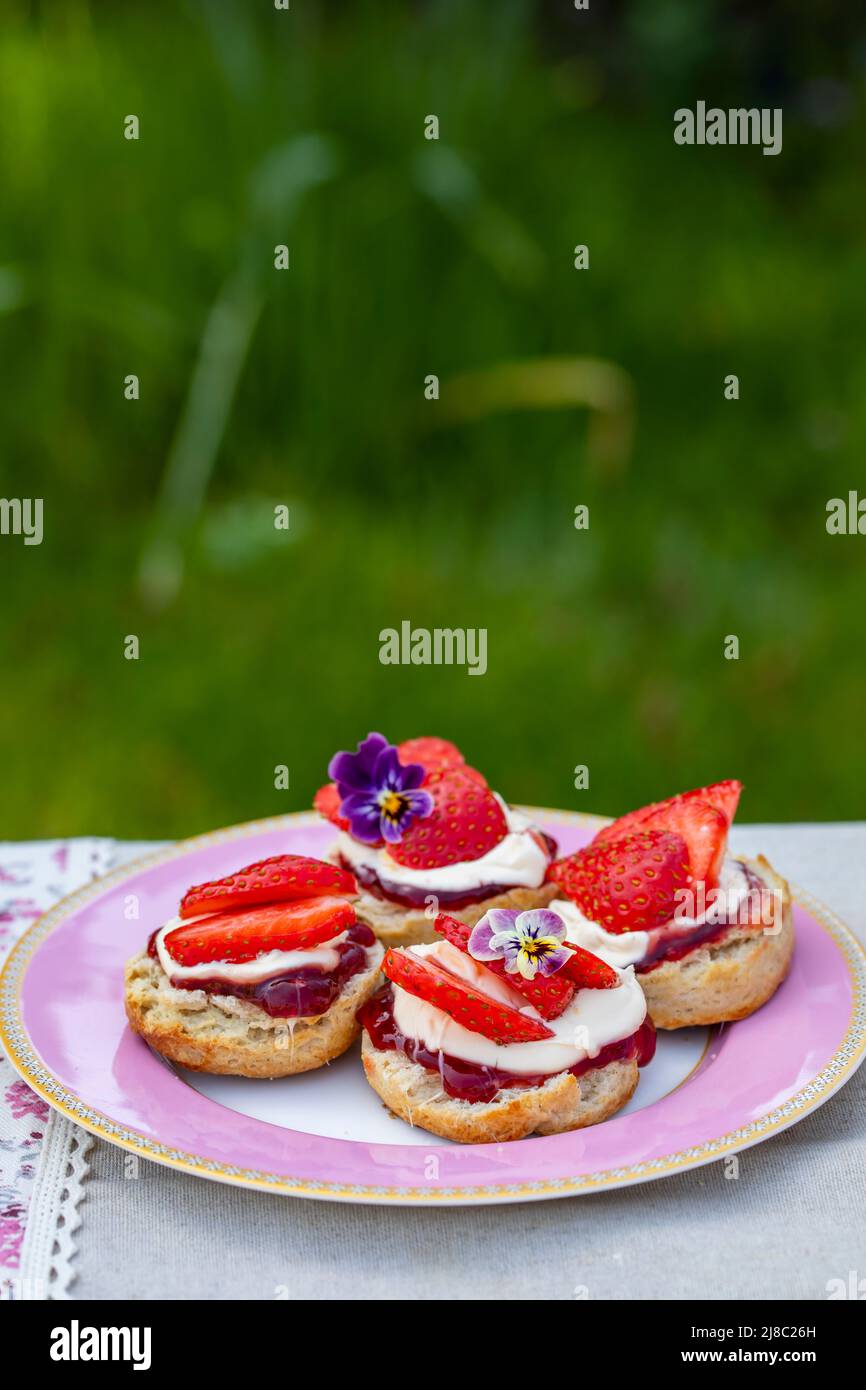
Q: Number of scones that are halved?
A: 4